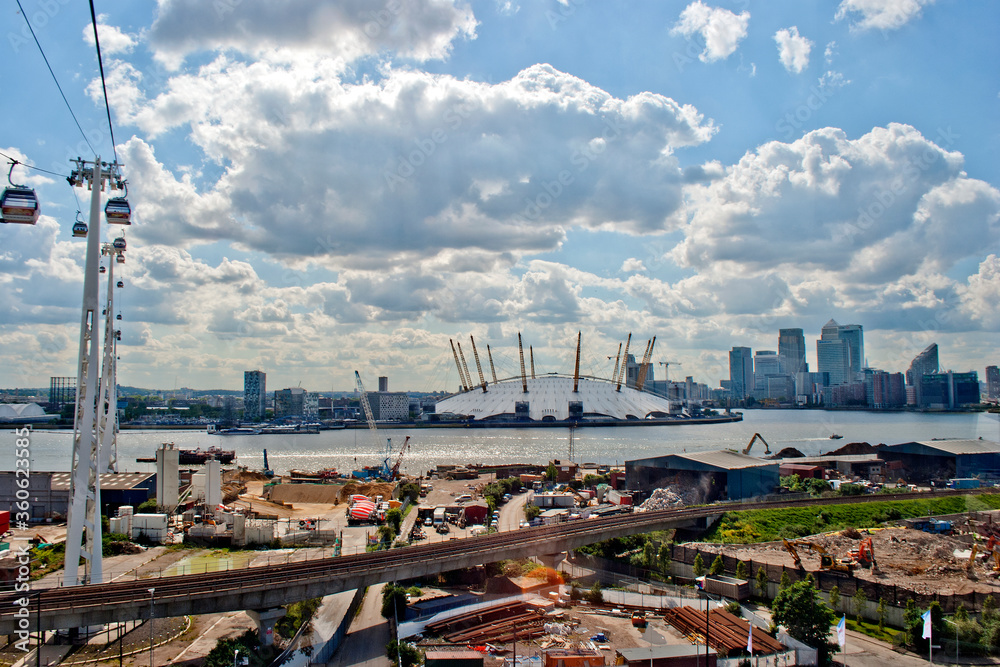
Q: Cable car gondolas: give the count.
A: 12